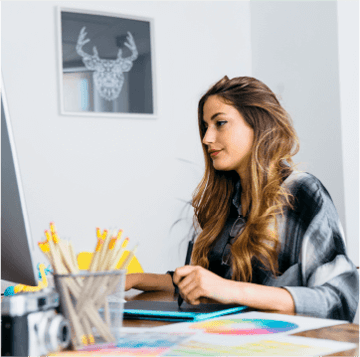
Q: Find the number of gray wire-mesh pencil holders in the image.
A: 1